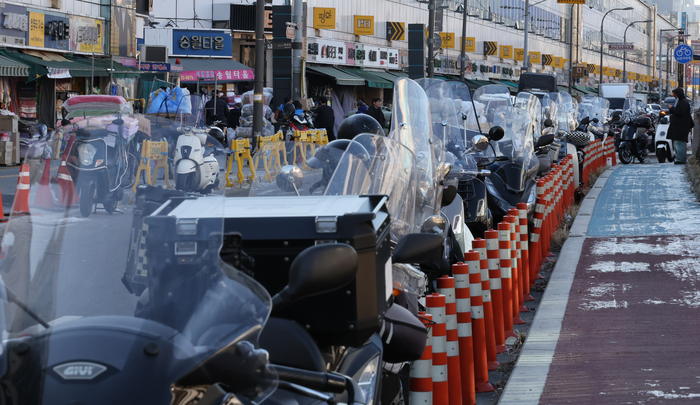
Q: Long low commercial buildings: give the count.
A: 1